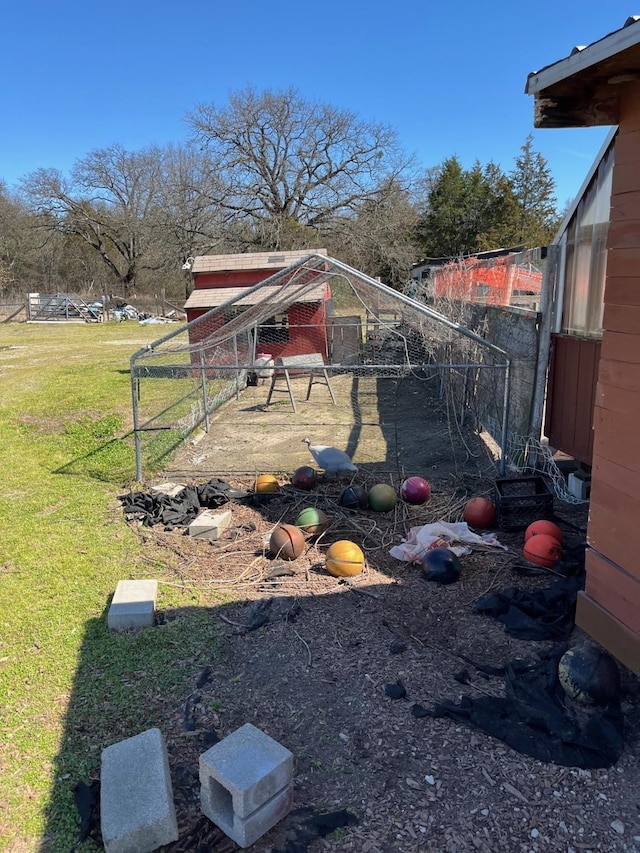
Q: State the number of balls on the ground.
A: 13